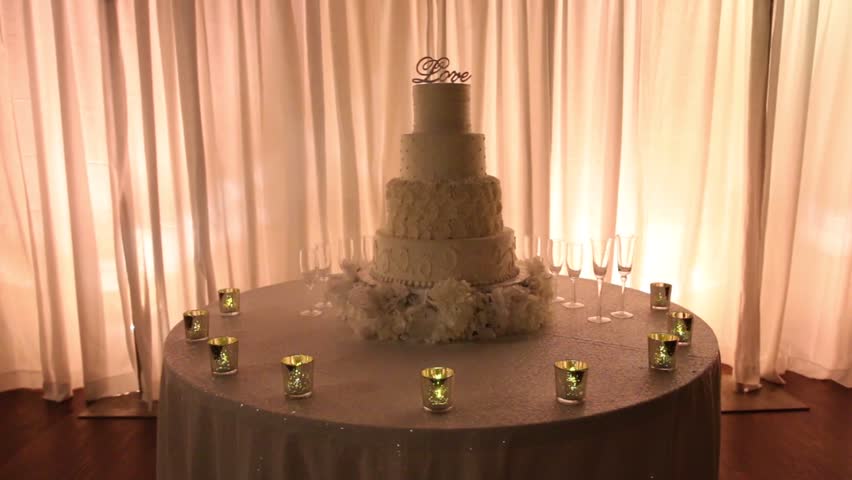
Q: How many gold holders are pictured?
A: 9